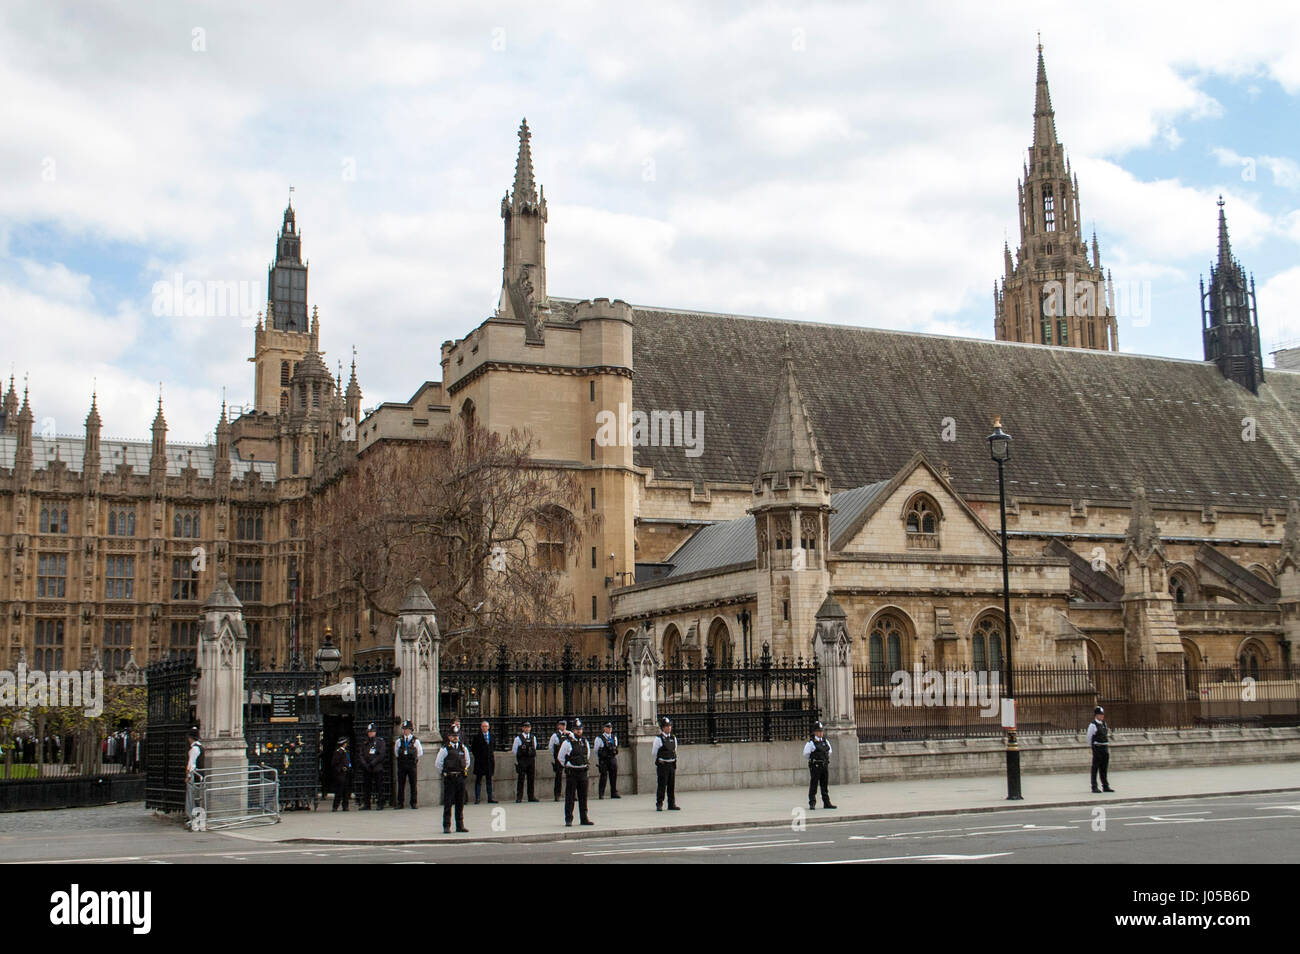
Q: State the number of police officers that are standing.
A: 12